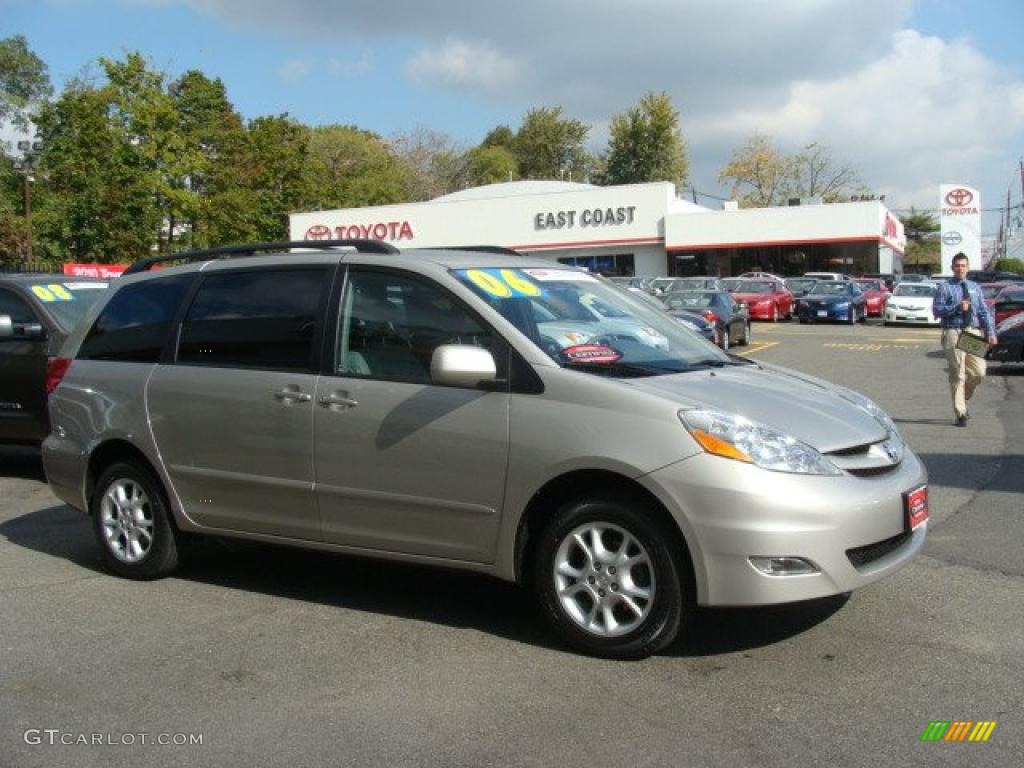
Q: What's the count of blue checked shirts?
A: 1